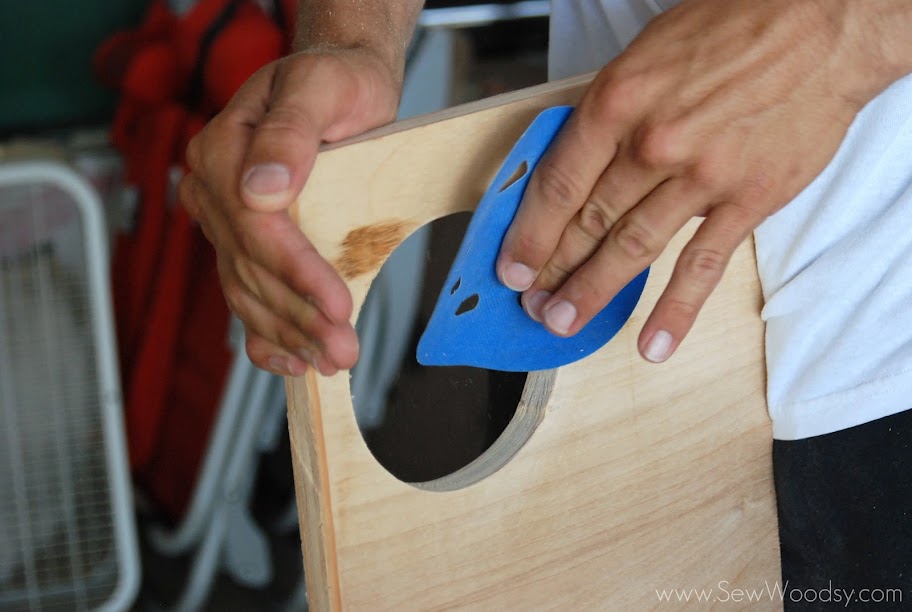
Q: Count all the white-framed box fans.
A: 1